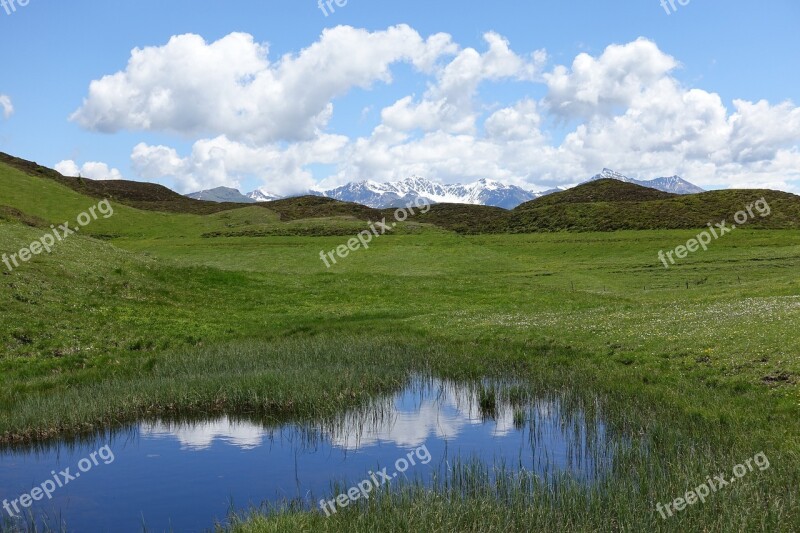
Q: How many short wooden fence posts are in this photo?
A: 5